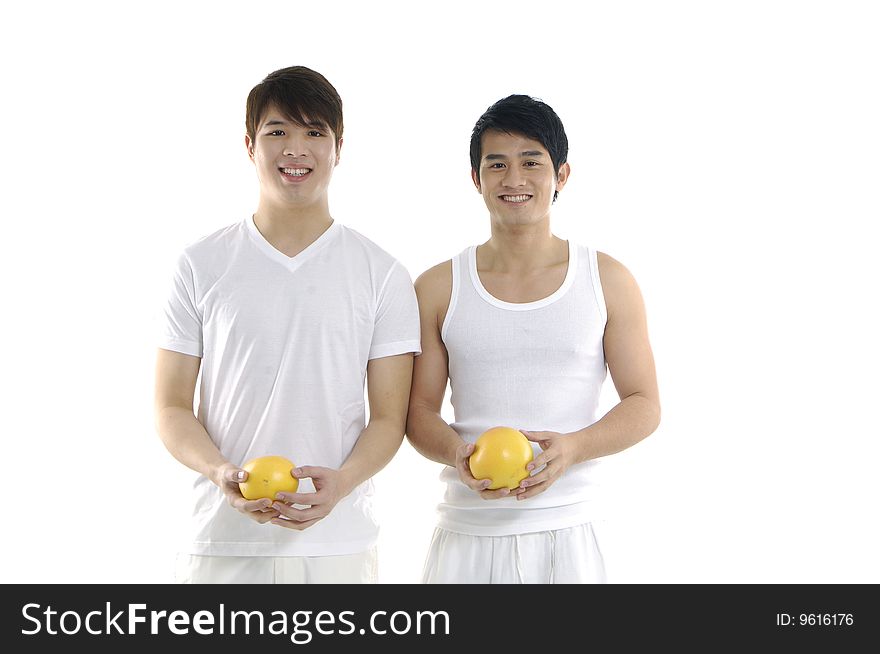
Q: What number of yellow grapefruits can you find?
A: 2